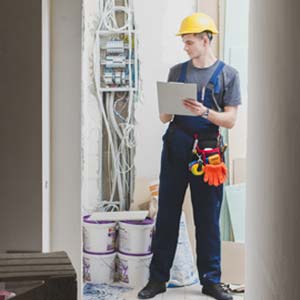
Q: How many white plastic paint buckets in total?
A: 4